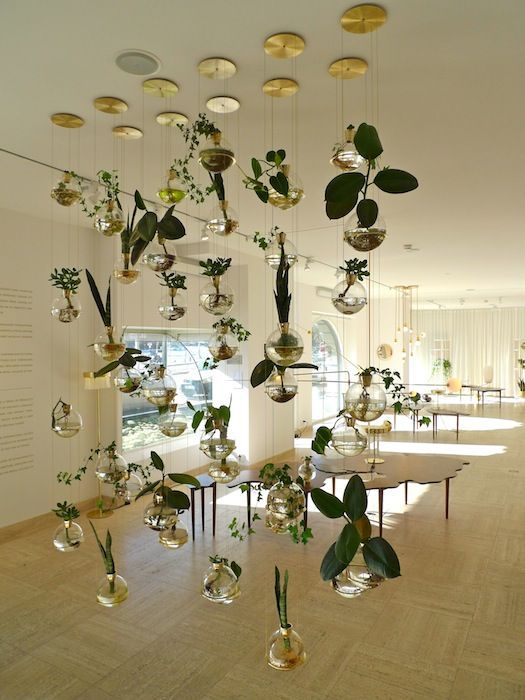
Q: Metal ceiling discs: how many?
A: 11